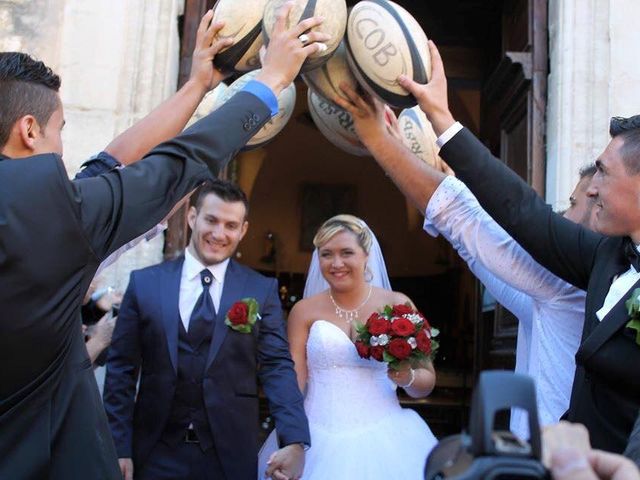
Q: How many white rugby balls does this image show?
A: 8